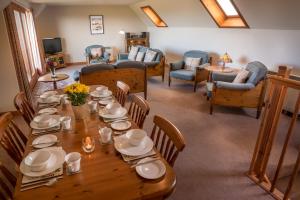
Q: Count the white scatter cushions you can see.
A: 6